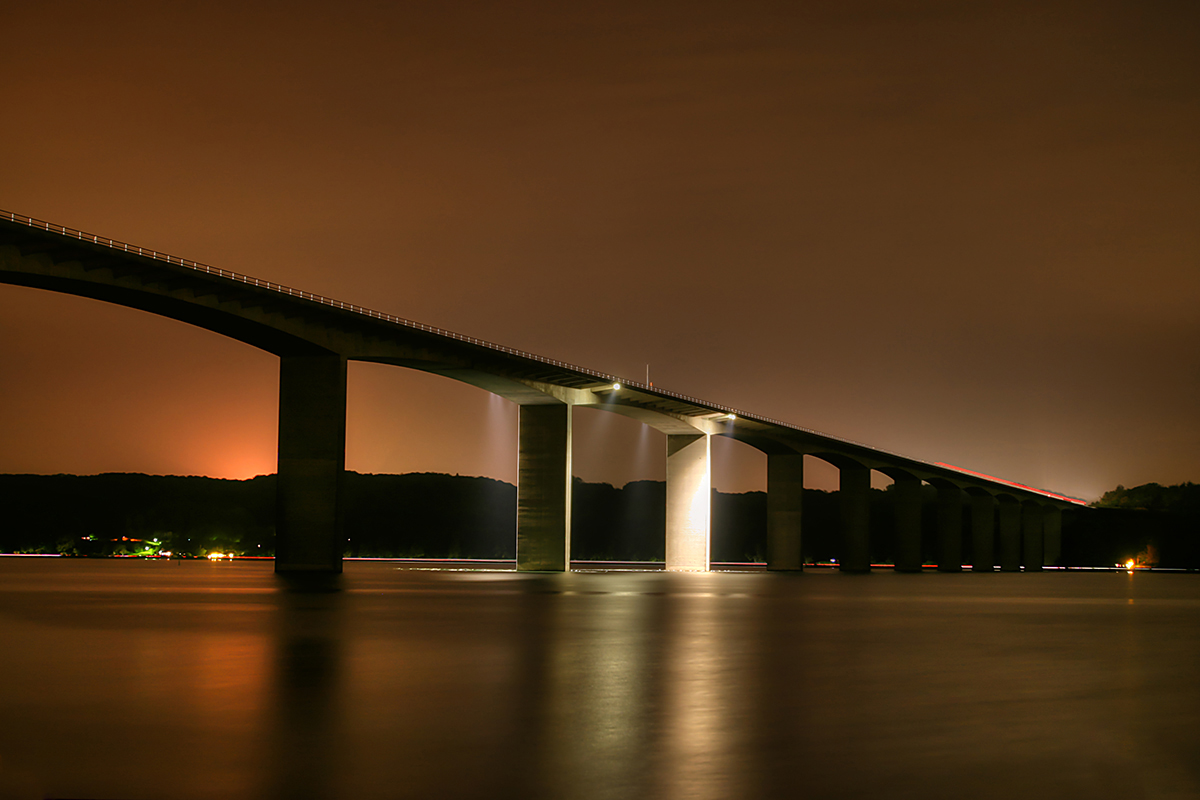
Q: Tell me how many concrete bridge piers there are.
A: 11